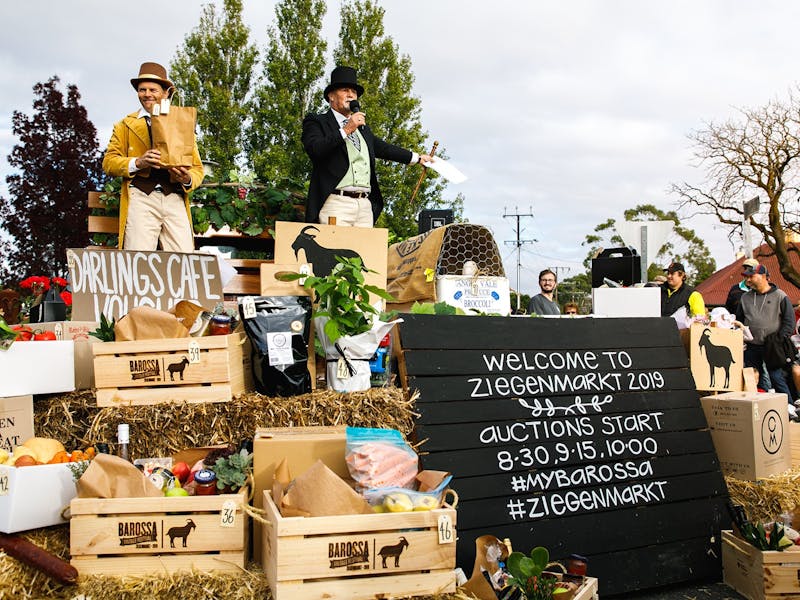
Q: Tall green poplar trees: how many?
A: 3